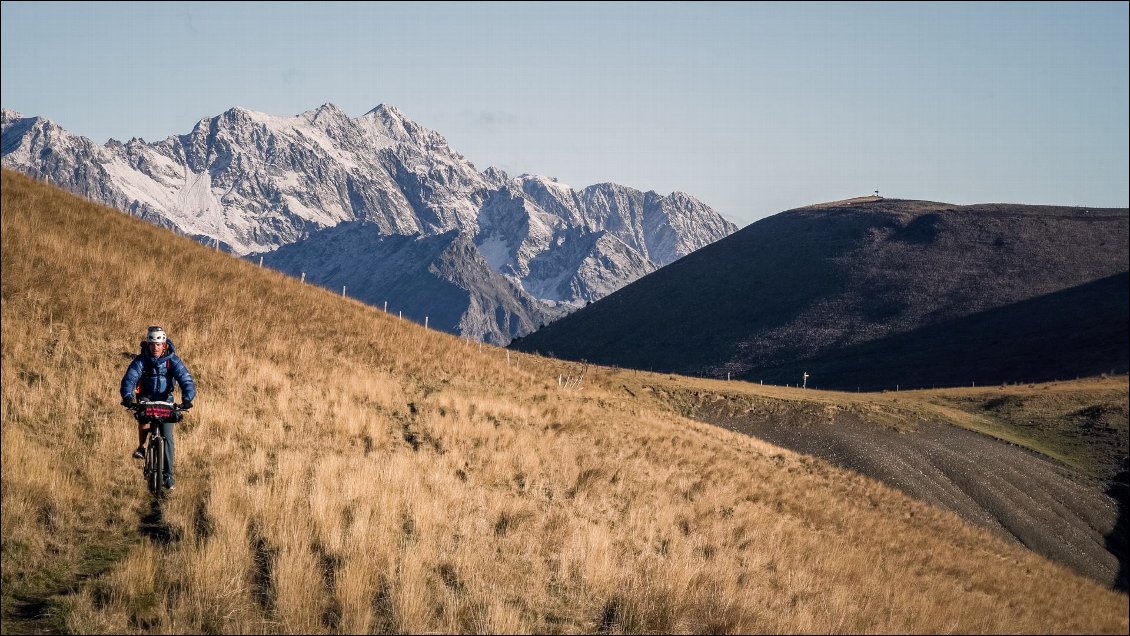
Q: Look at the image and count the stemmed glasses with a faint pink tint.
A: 0